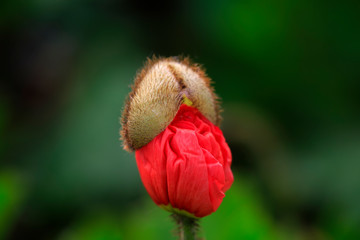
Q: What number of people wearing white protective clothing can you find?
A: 0